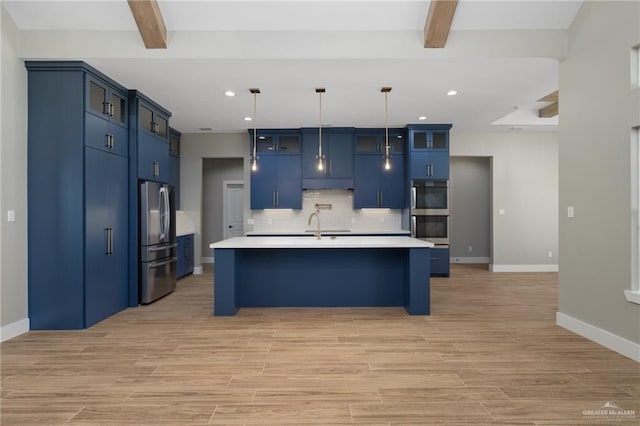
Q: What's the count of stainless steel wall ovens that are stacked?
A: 2